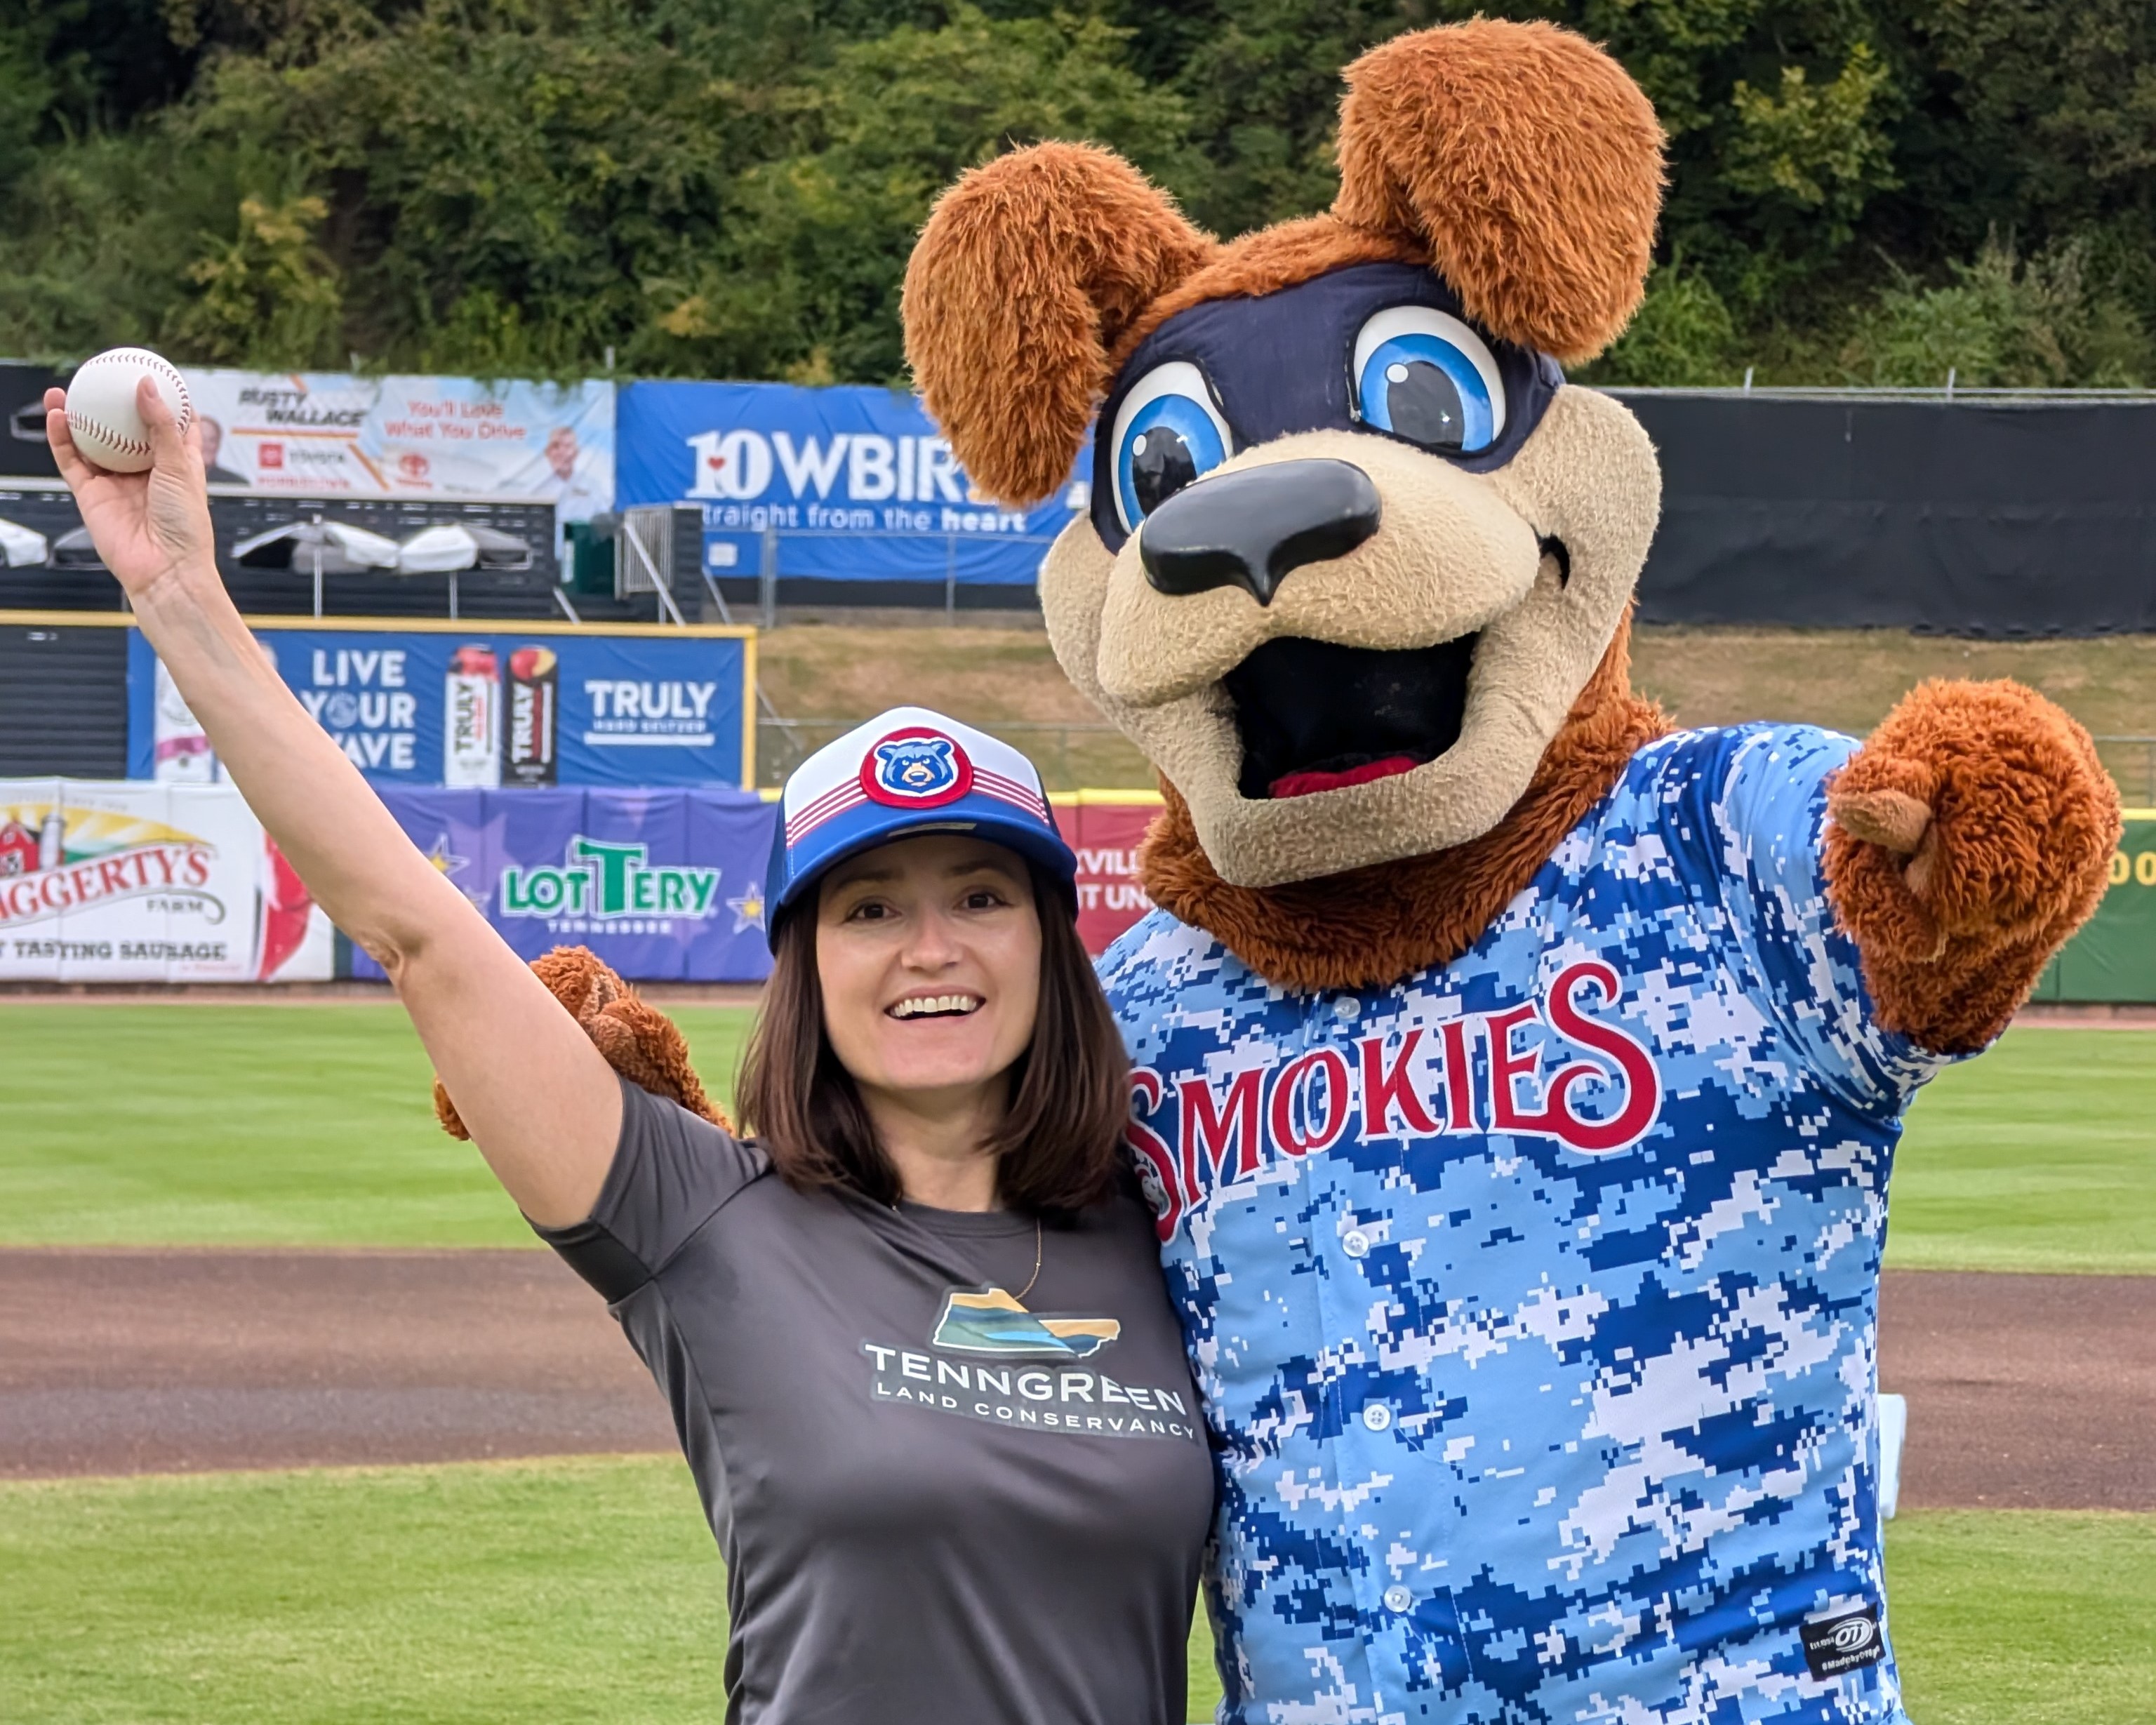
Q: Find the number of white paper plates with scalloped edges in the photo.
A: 0